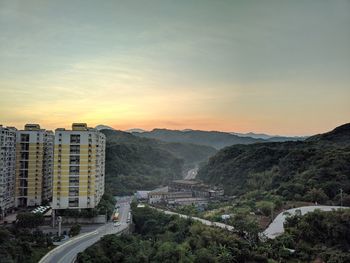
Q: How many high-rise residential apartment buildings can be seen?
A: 3